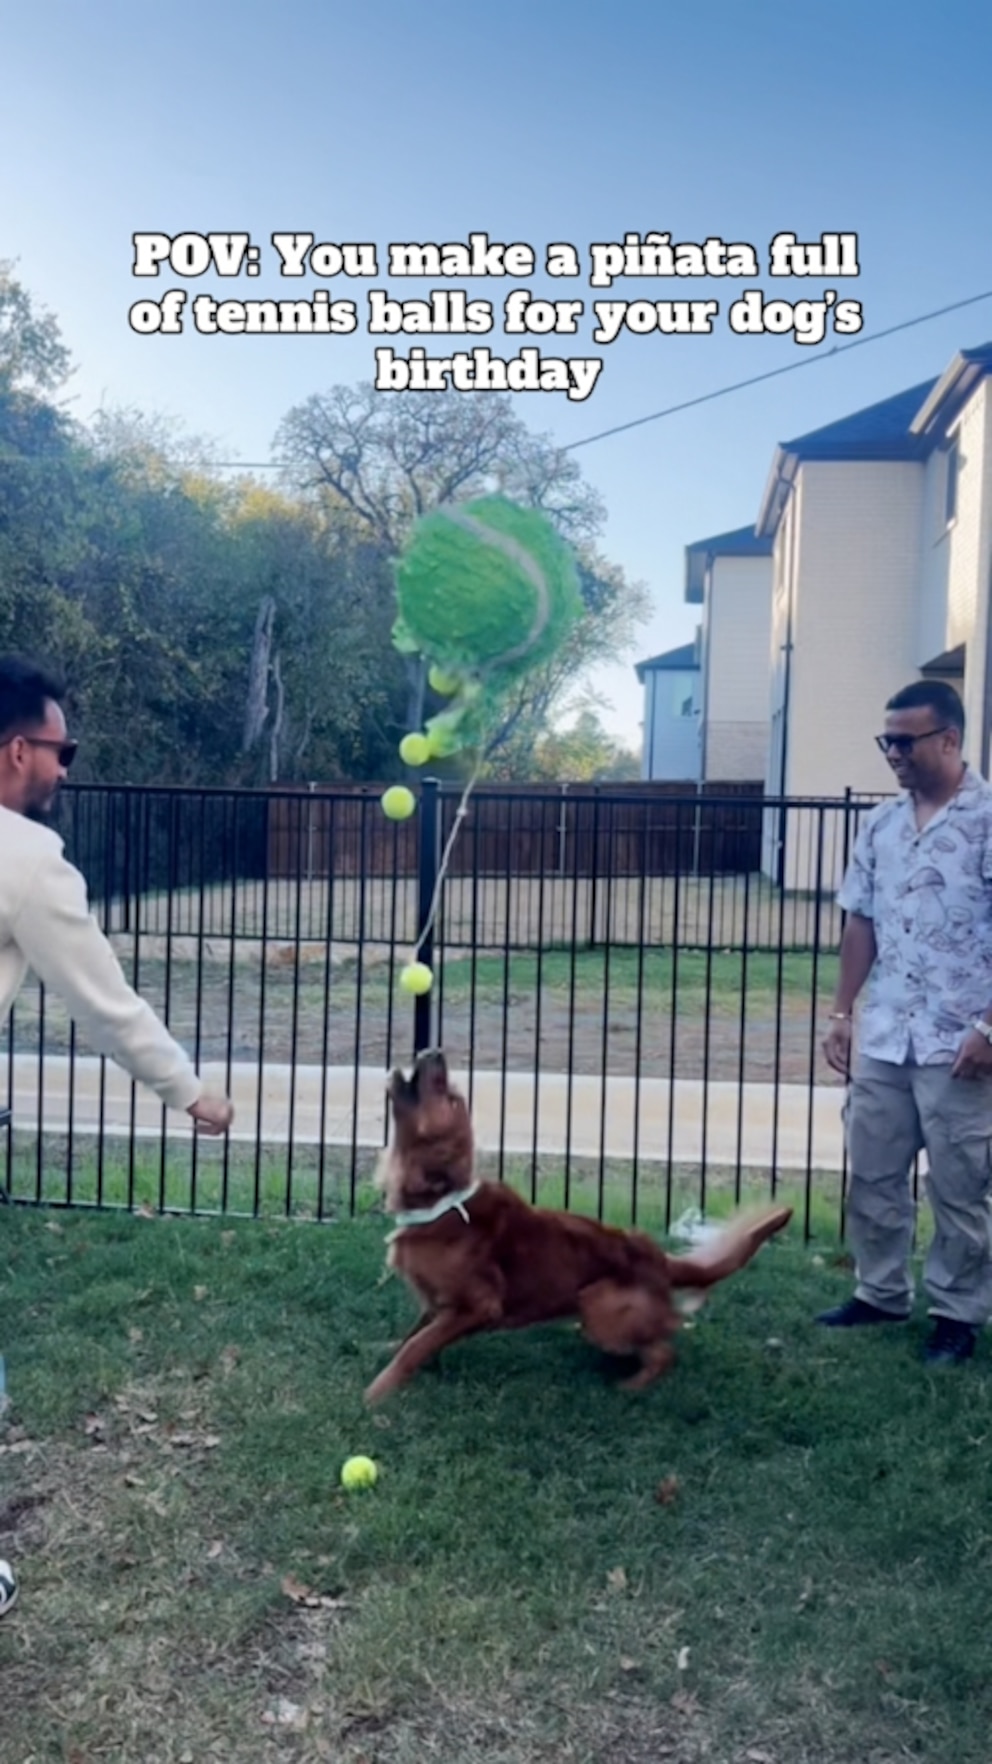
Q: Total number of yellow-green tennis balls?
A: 5